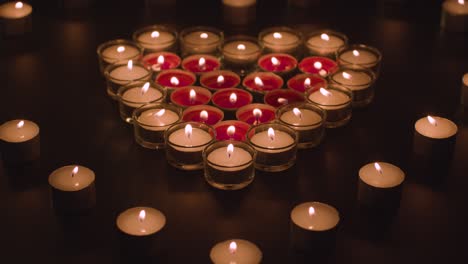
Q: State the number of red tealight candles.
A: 14